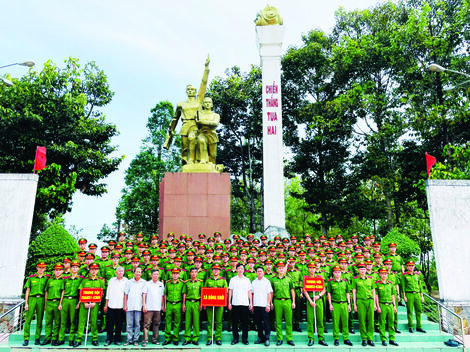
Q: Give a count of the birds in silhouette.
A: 0